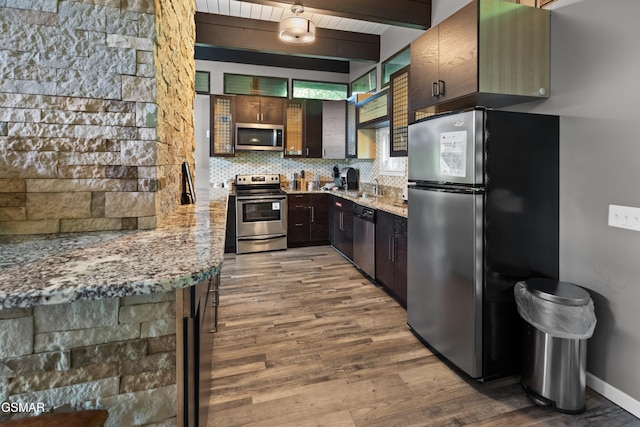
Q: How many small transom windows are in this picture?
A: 5